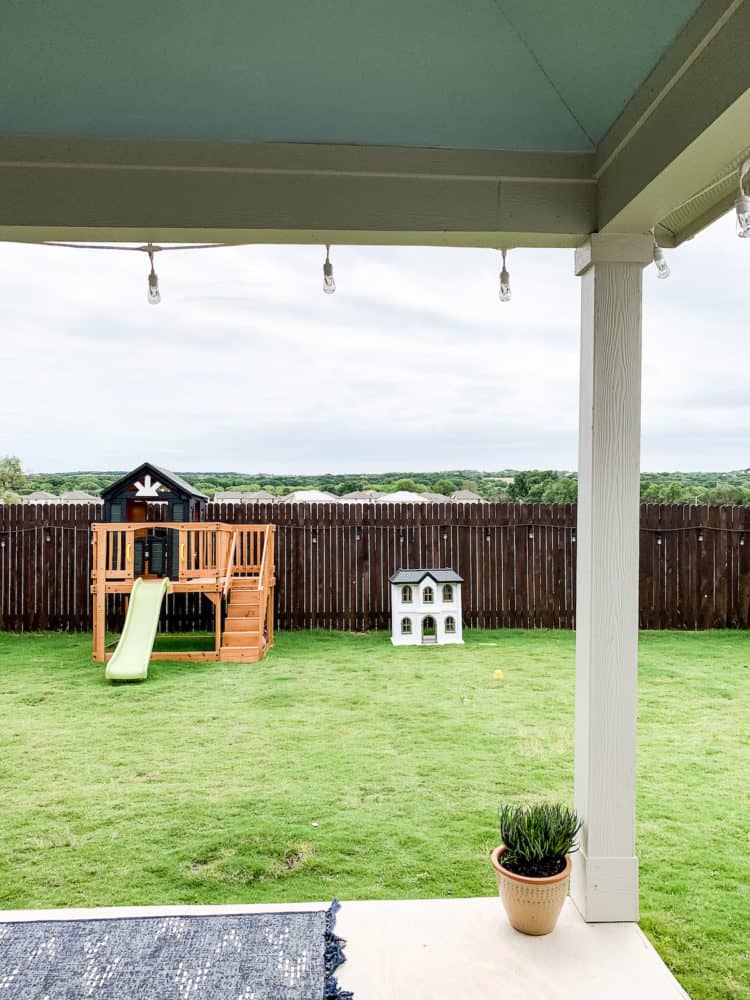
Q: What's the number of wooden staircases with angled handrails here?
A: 1